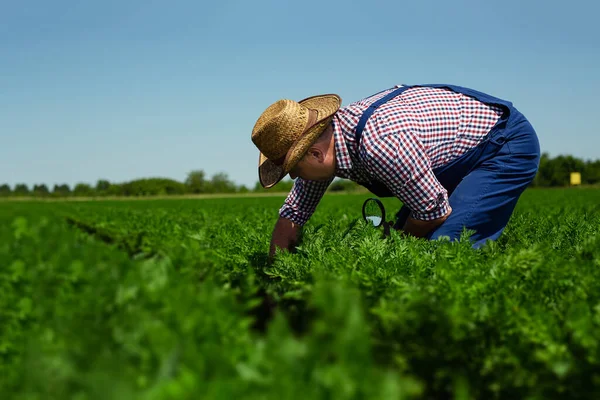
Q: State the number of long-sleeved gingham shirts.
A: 1